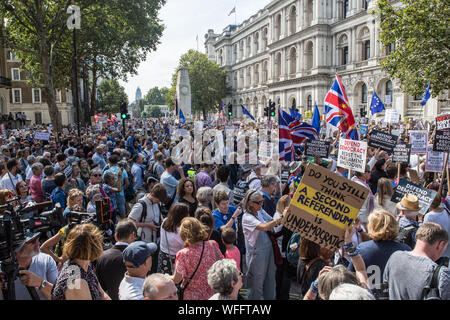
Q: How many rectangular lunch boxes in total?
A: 0